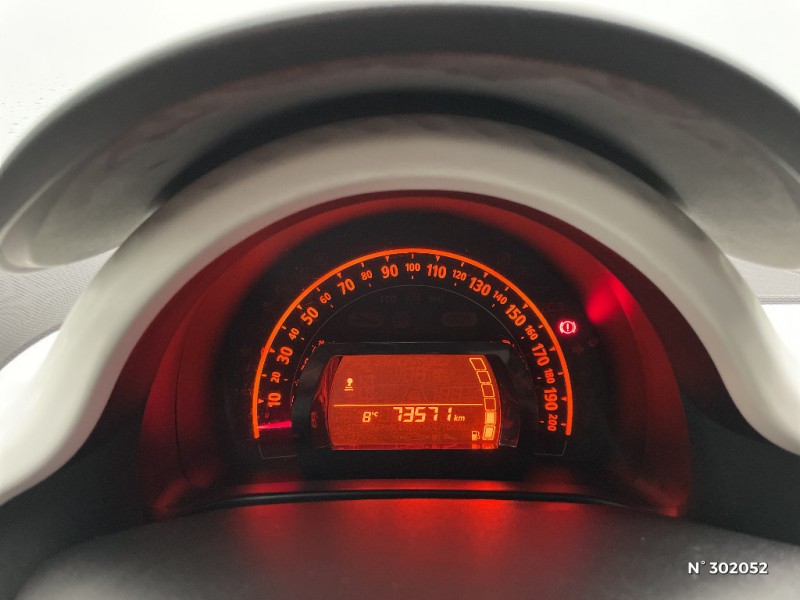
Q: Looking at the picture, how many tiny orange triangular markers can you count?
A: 10